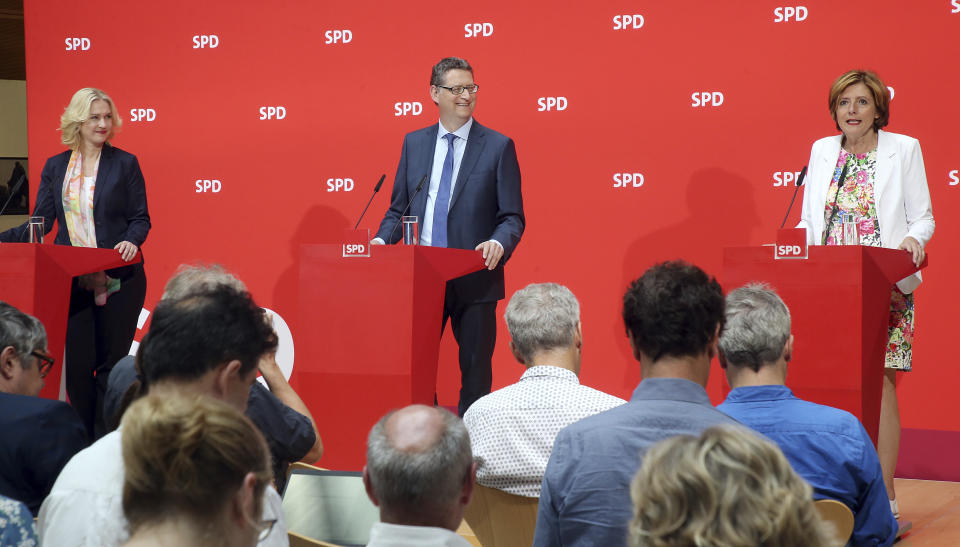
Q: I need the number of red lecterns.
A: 3